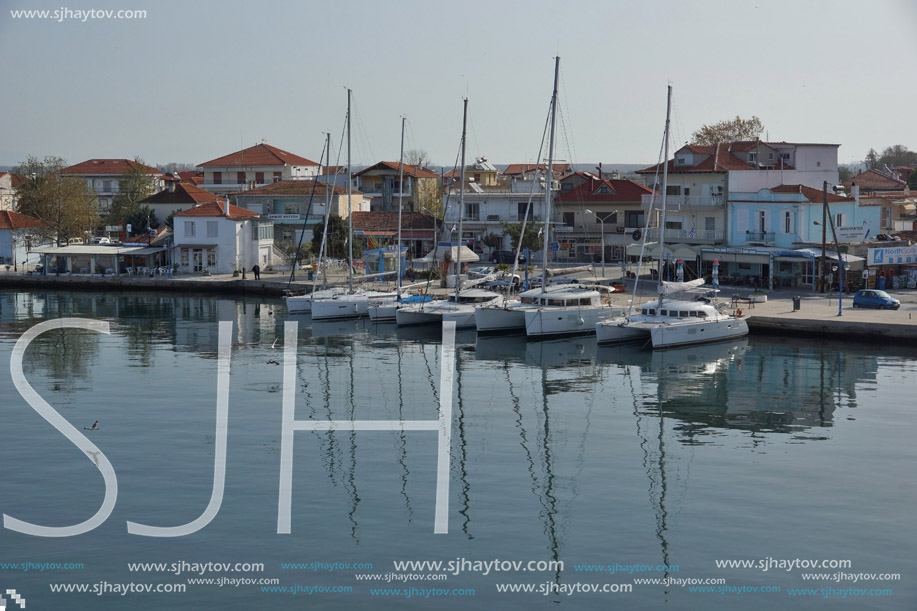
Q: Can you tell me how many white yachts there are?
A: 6